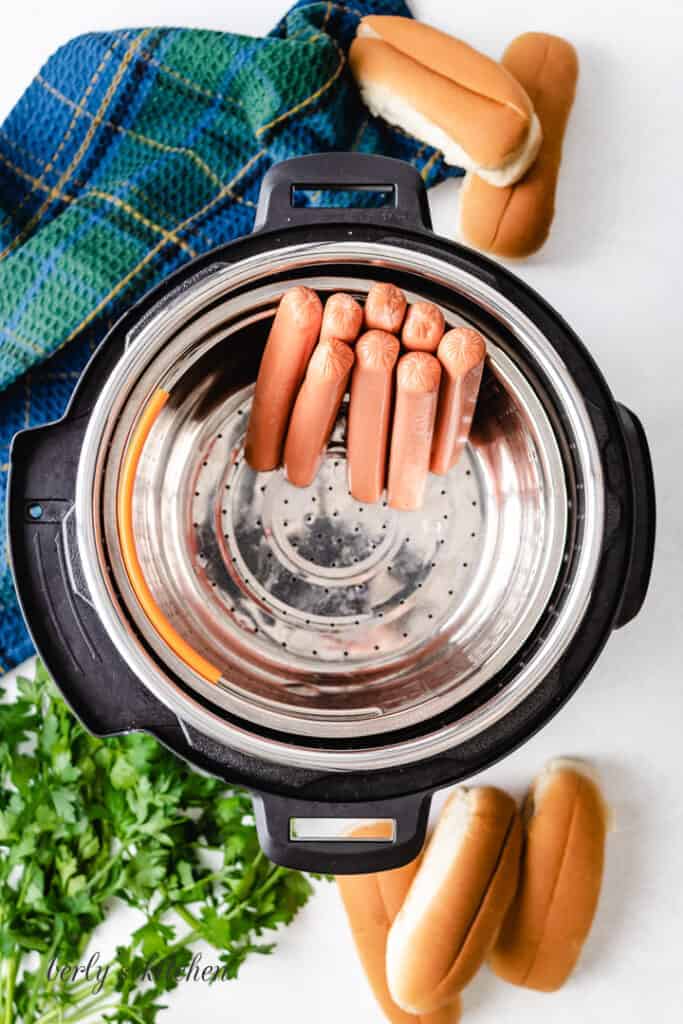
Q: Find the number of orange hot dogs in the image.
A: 8